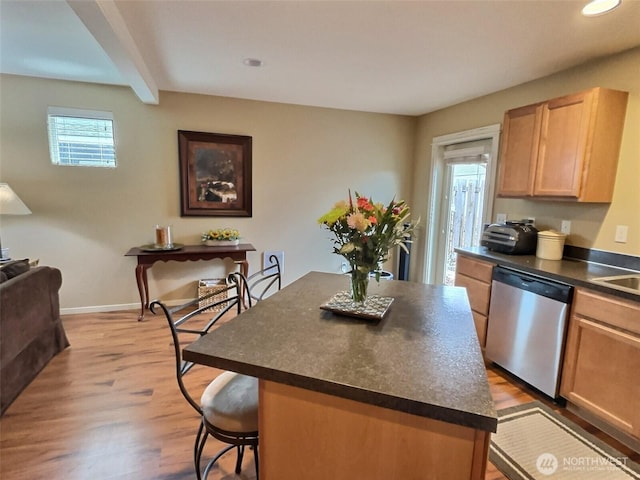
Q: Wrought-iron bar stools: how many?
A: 2